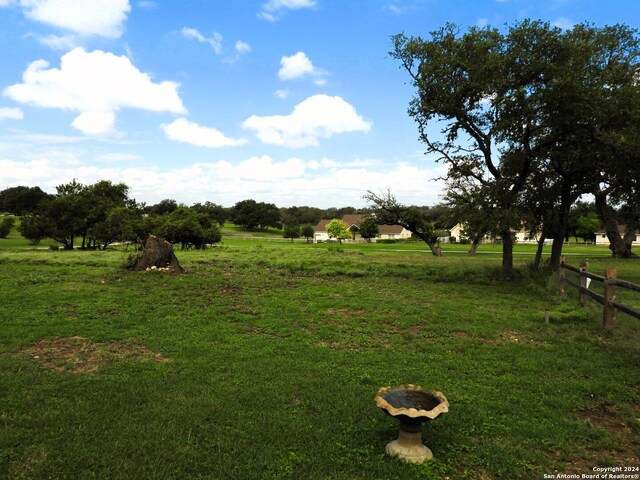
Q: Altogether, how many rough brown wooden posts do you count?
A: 3